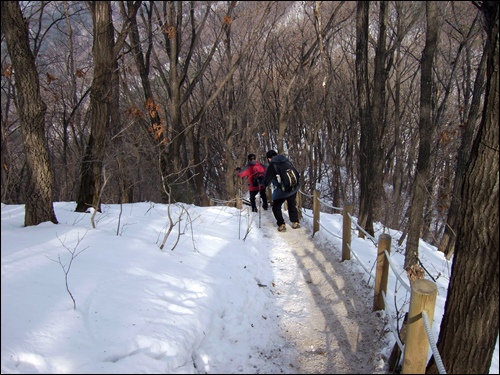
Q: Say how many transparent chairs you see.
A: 0